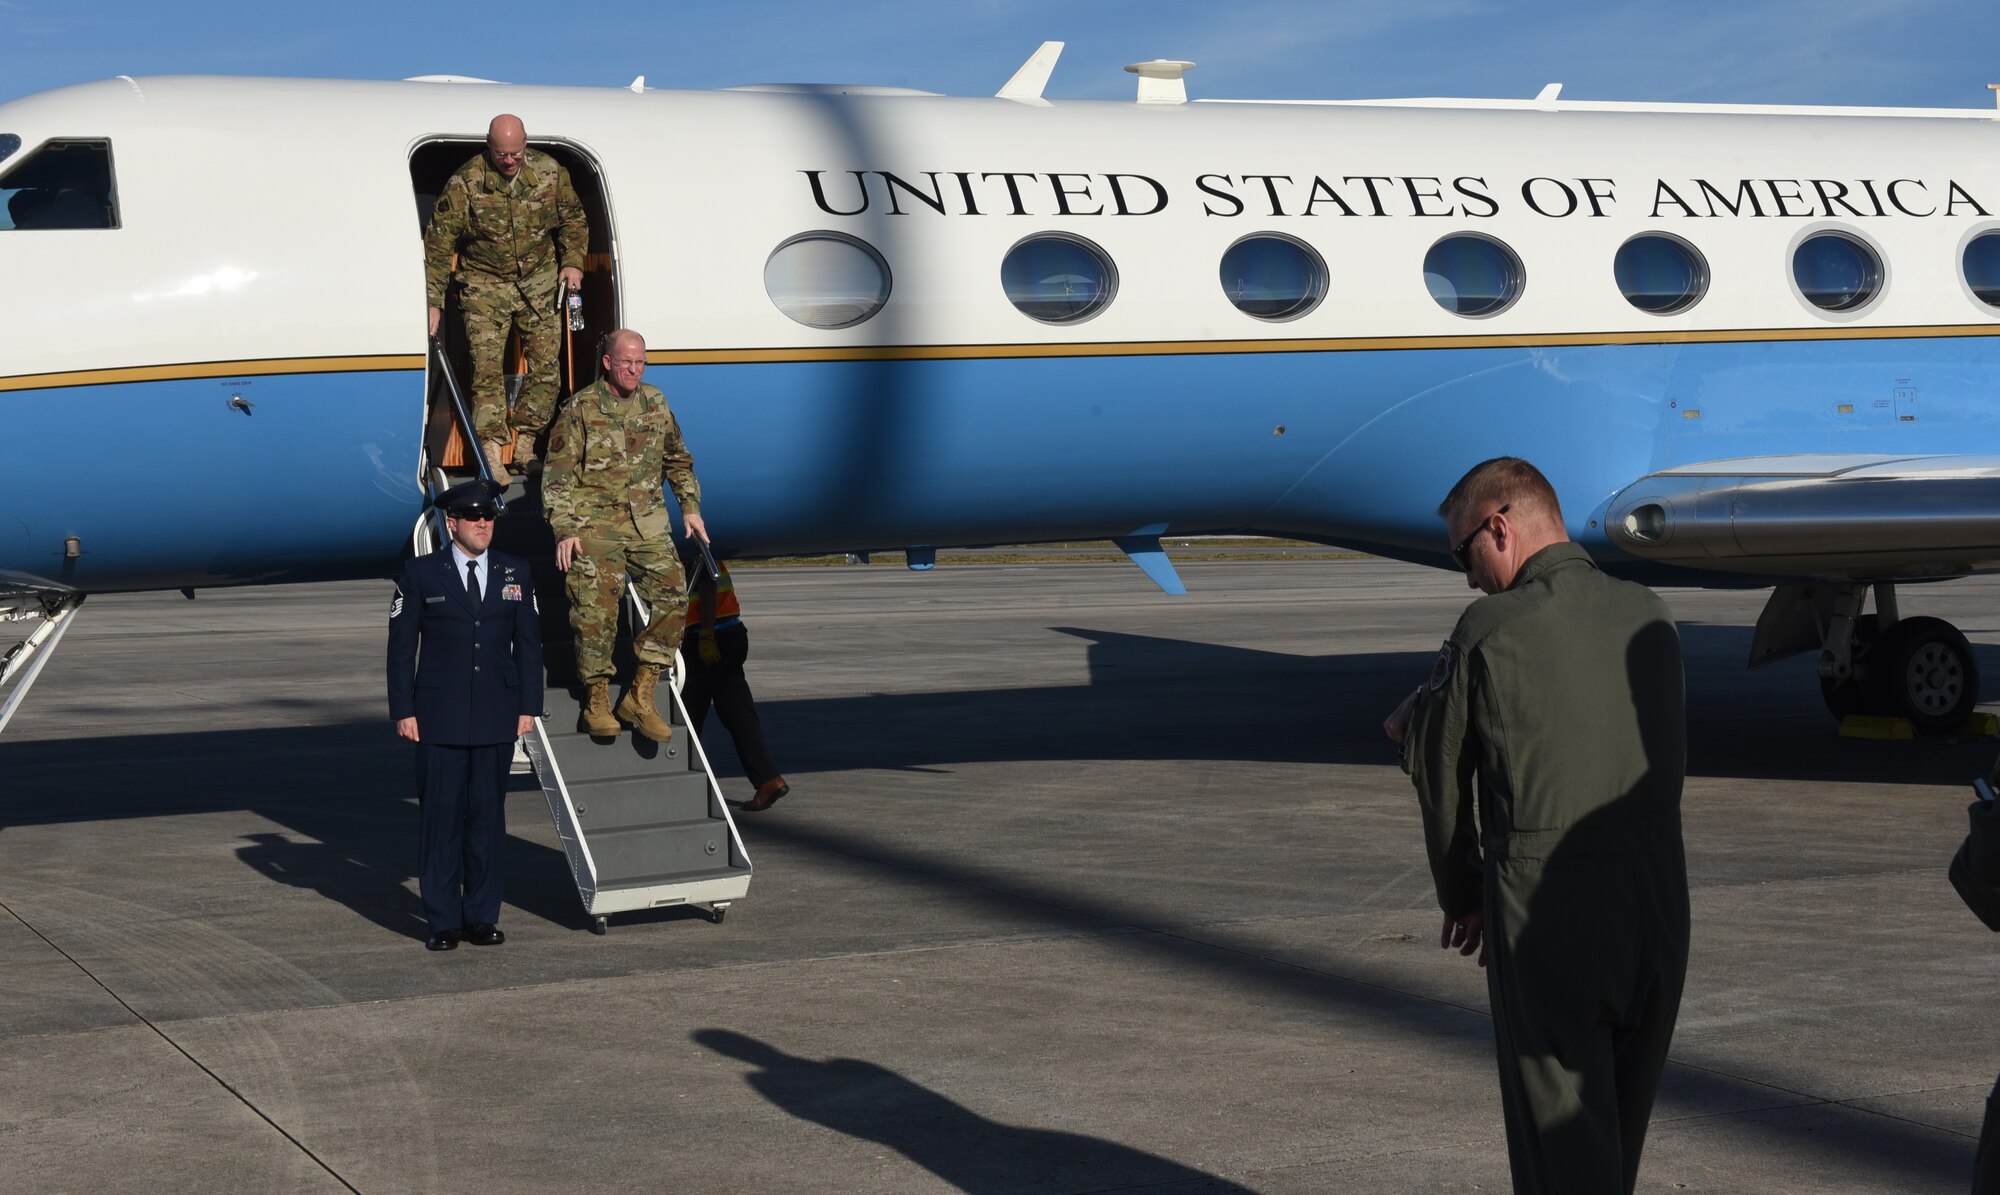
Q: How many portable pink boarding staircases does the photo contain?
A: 0